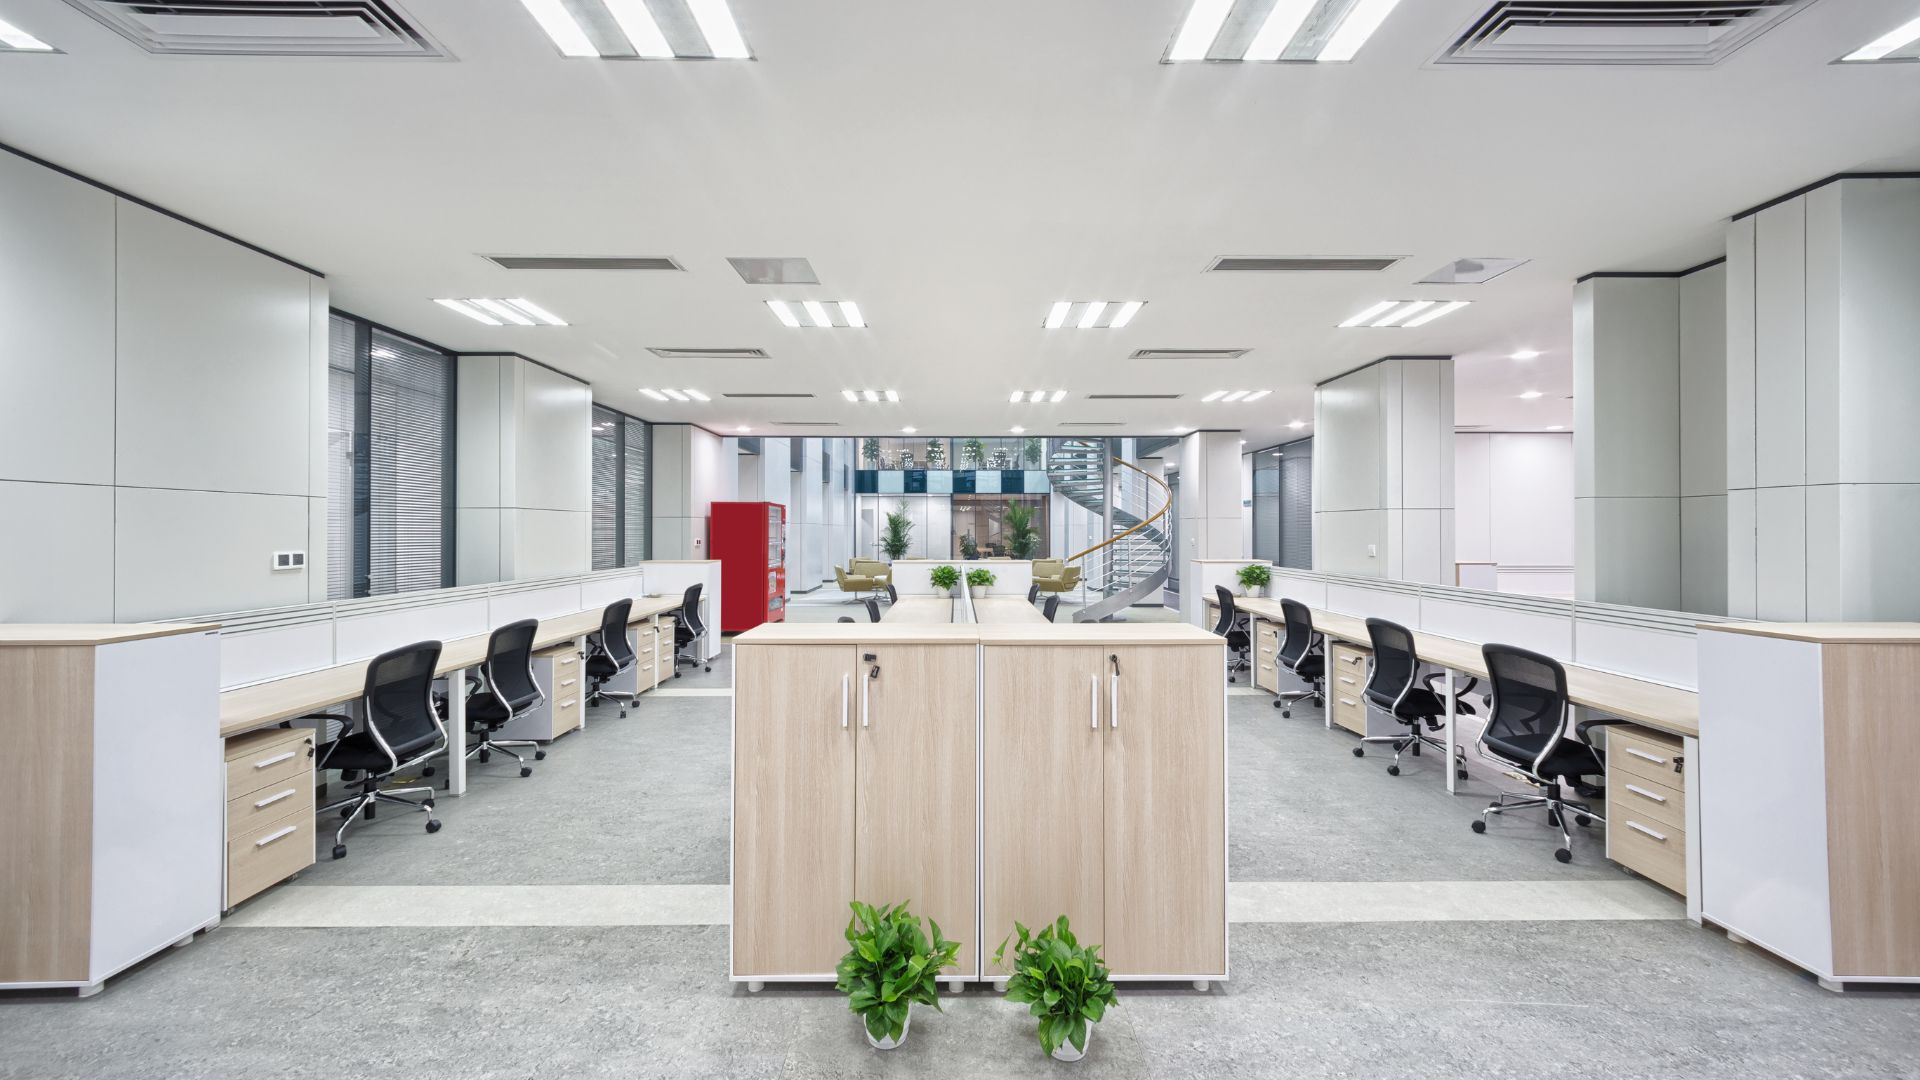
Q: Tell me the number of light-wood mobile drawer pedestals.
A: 8